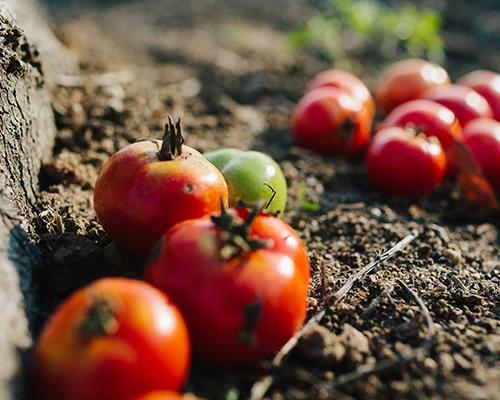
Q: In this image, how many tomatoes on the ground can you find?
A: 13